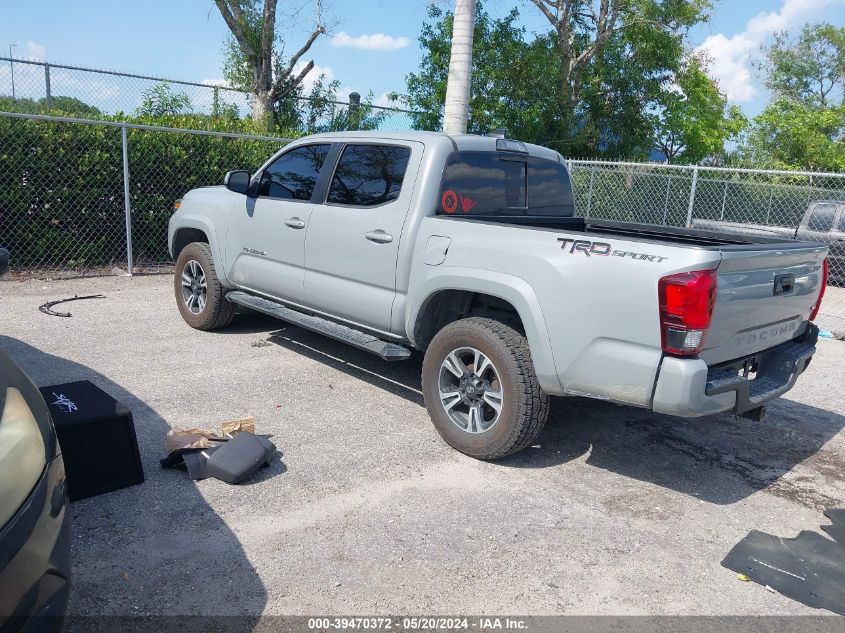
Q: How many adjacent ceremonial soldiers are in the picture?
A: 0